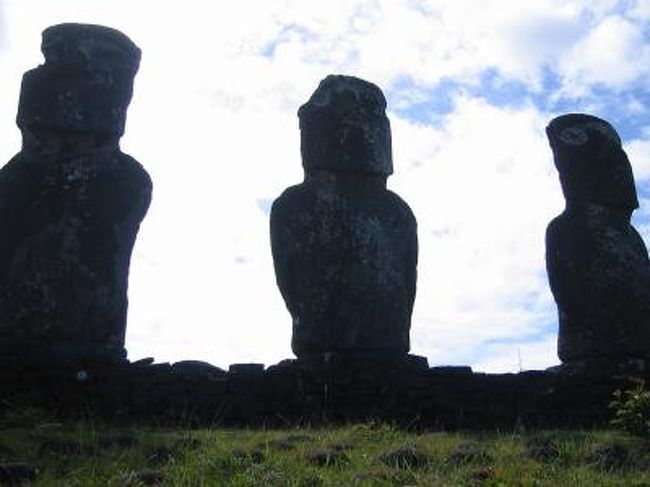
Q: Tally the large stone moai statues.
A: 3